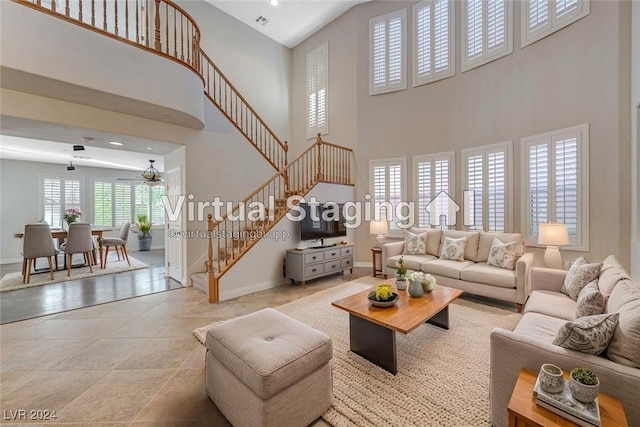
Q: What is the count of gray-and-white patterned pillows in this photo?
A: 6